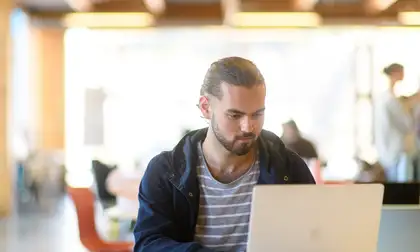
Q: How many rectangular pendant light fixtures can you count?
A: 3